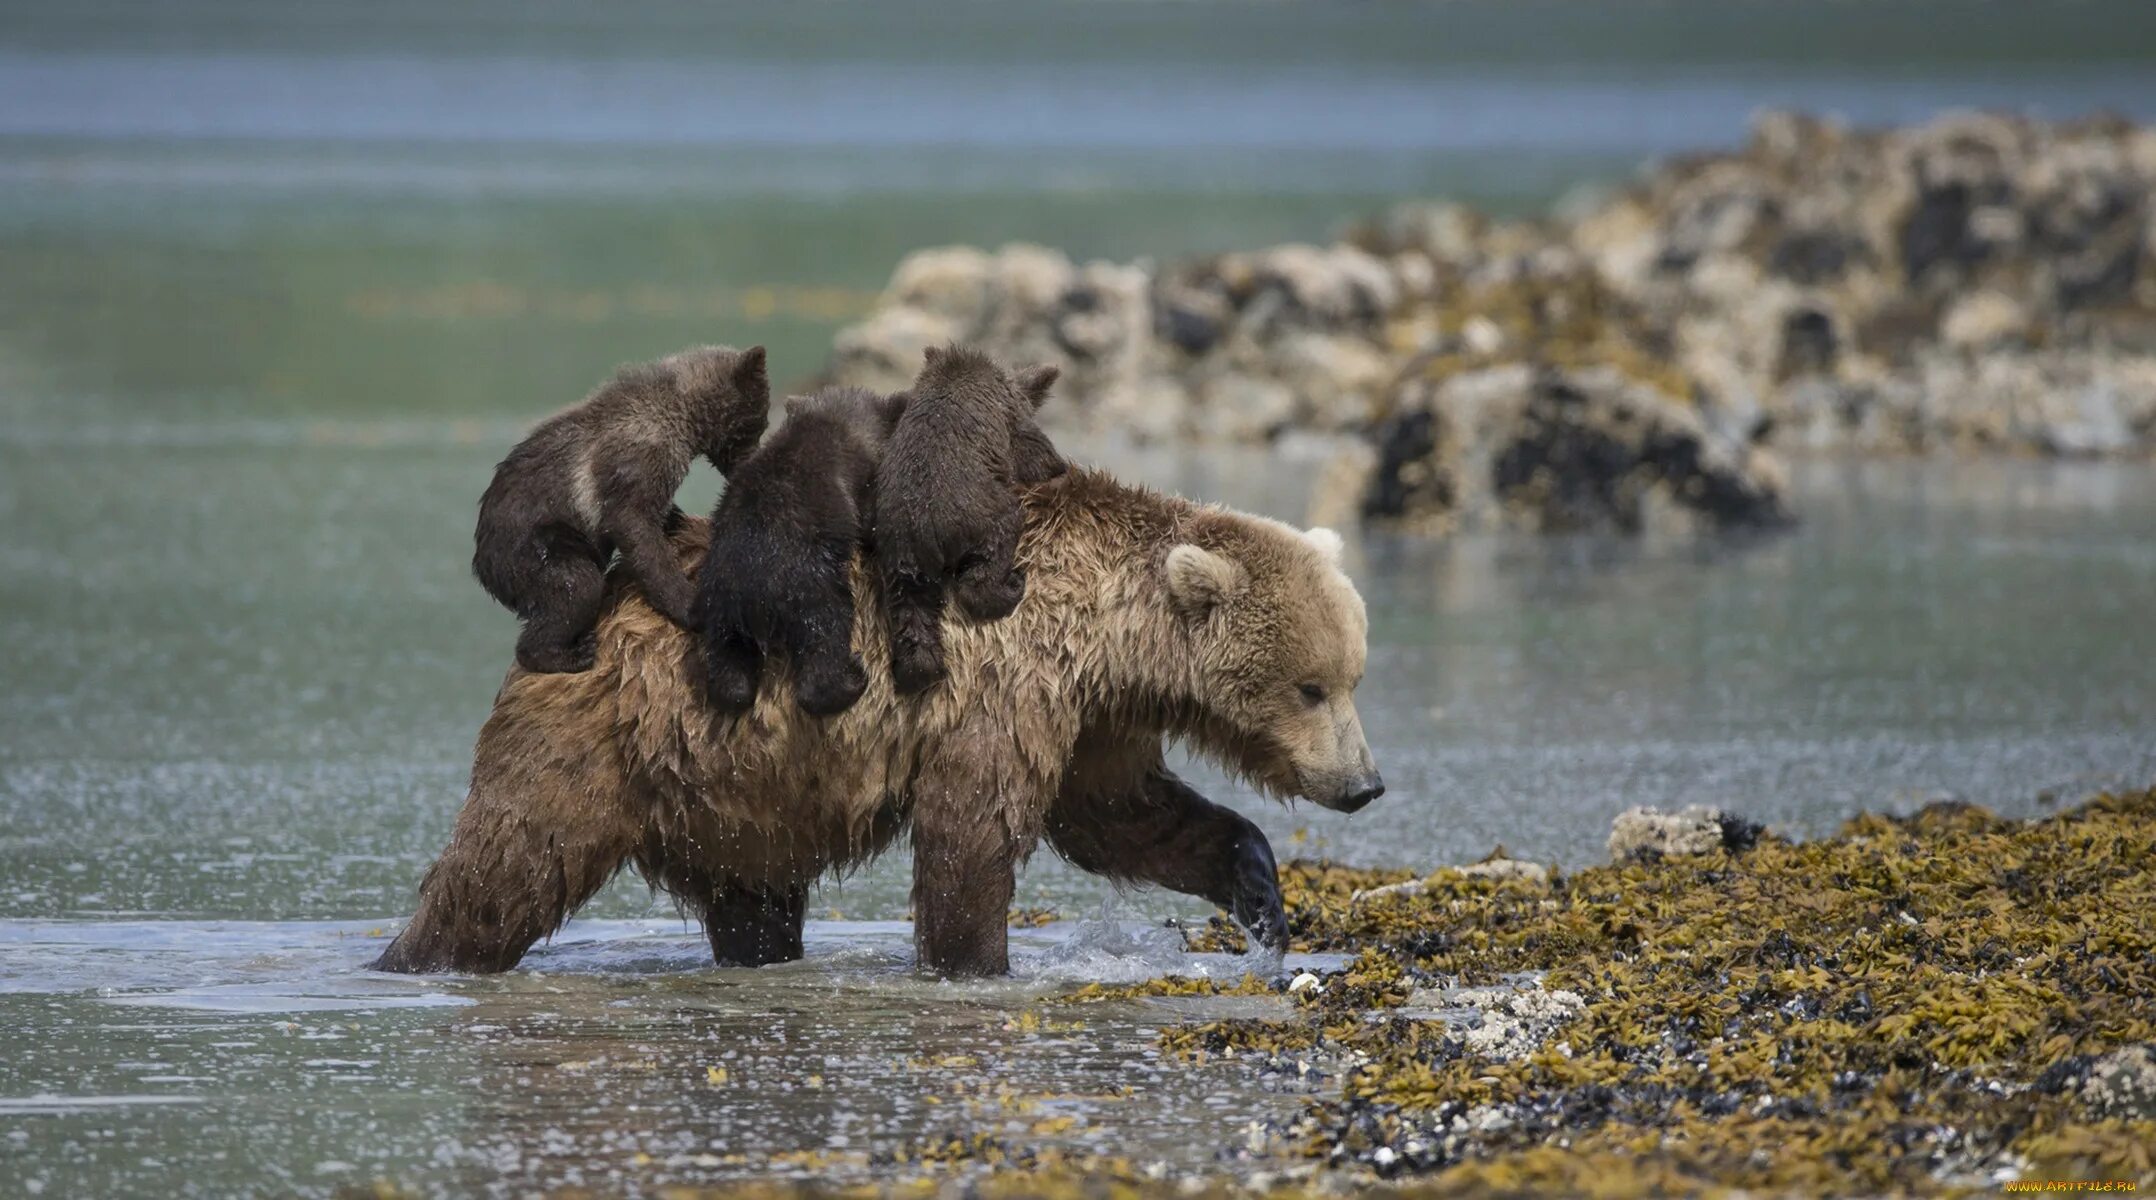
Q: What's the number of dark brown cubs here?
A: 3